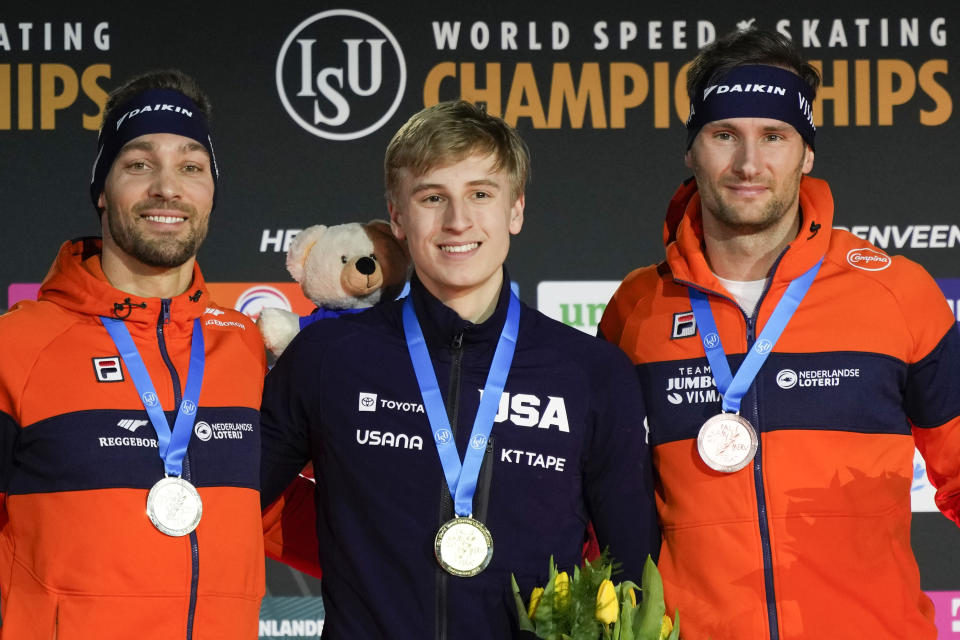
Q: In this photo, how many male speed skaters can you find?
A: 3